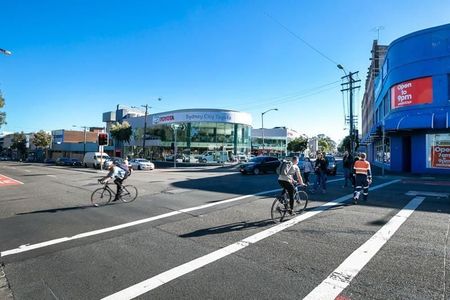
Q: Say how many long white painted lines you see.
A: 3